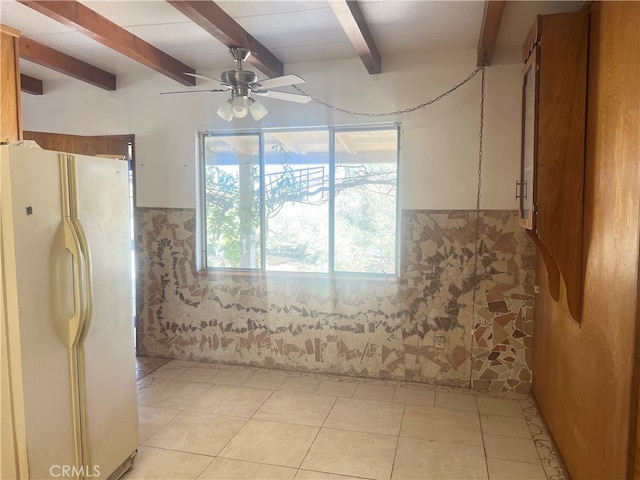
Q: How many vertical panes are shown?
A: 3